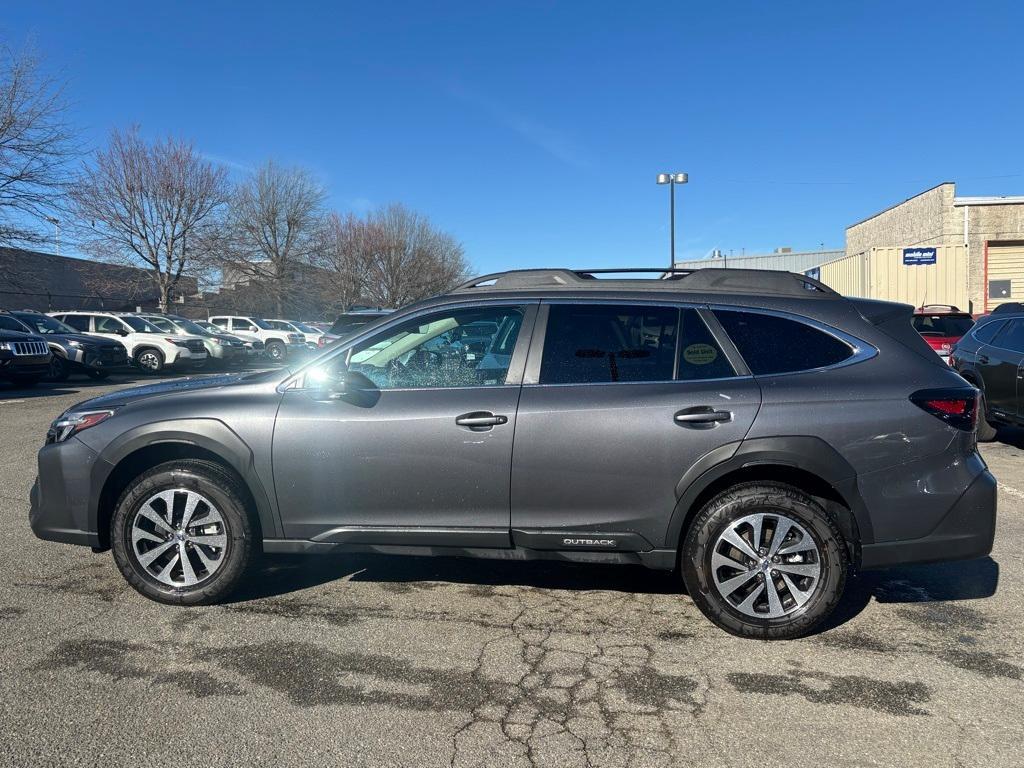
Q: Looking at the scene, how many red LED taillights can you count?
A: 1